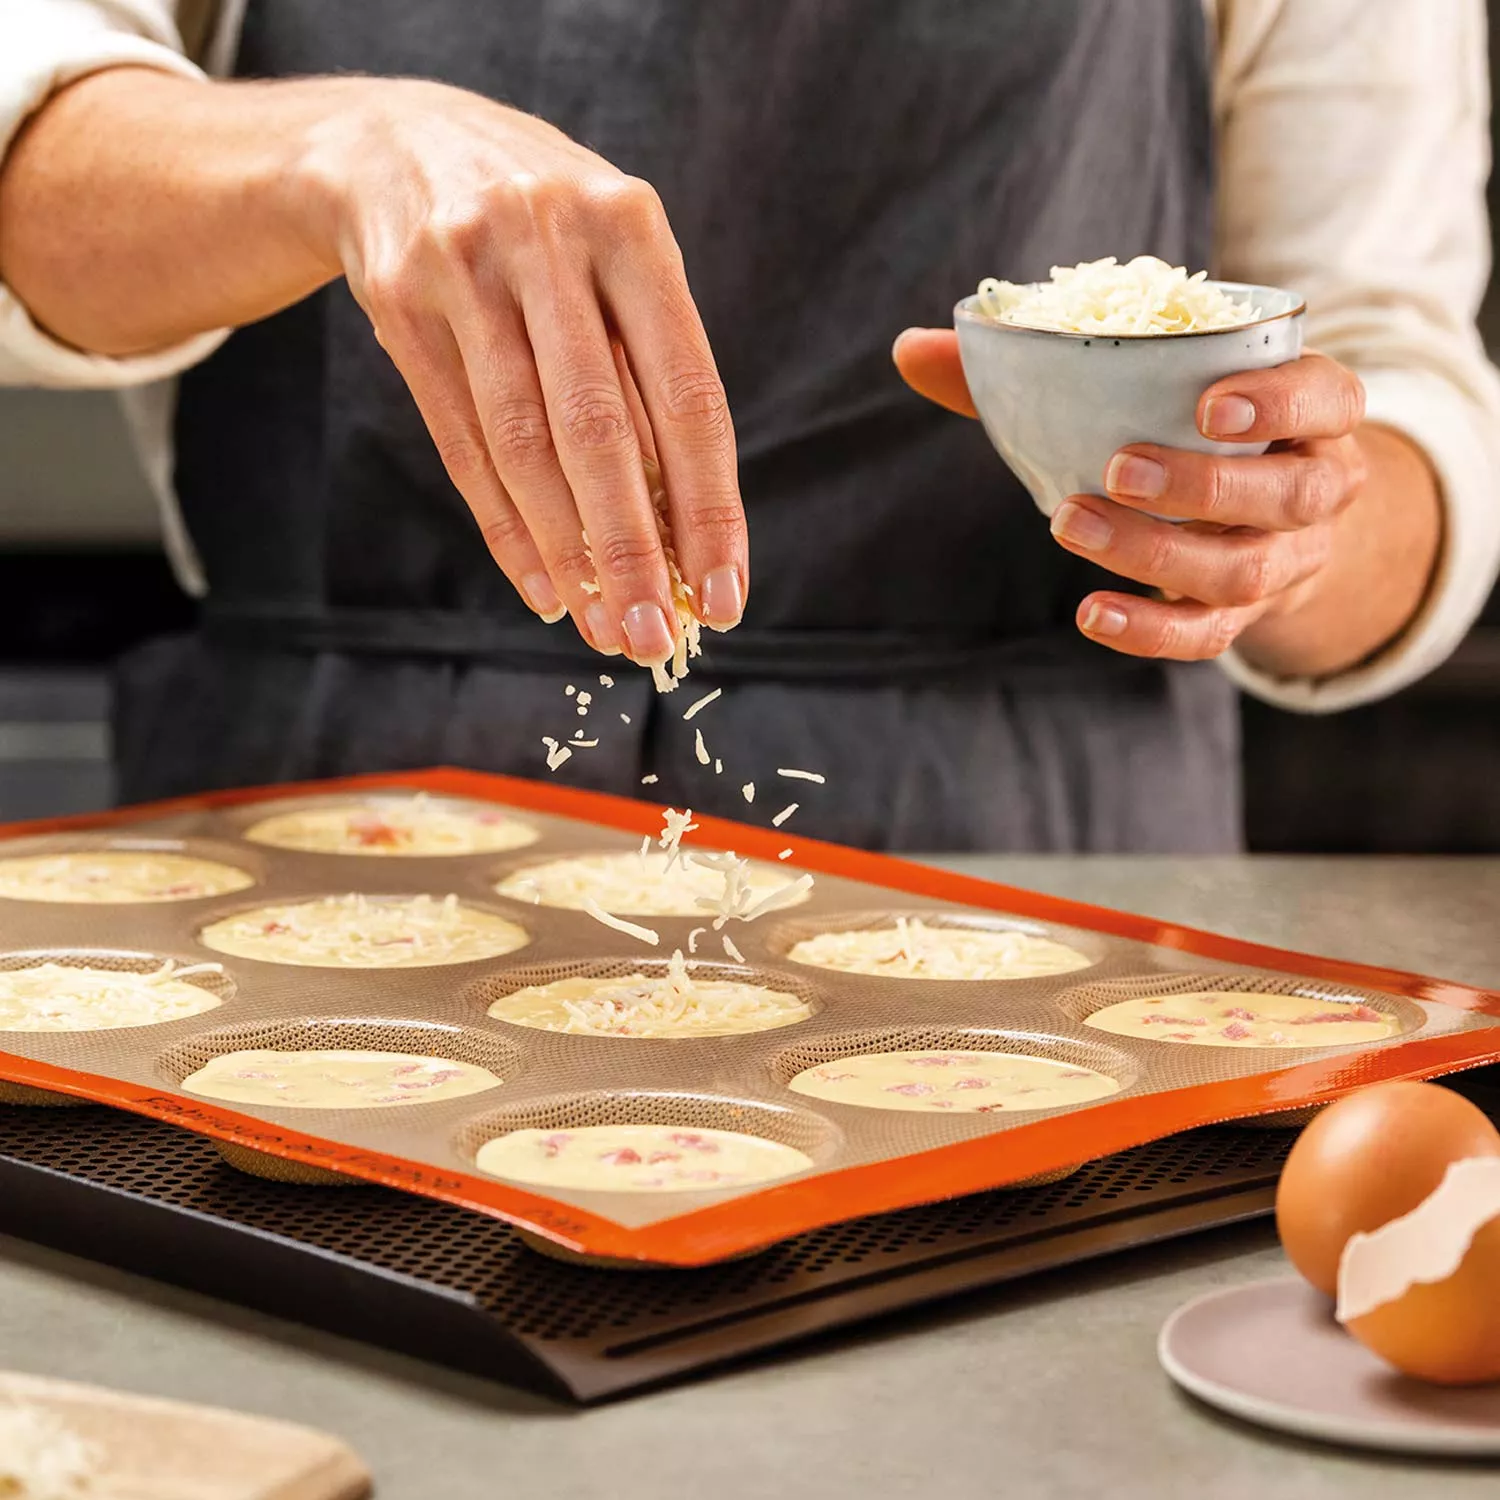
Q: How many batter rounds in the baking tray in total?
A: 11